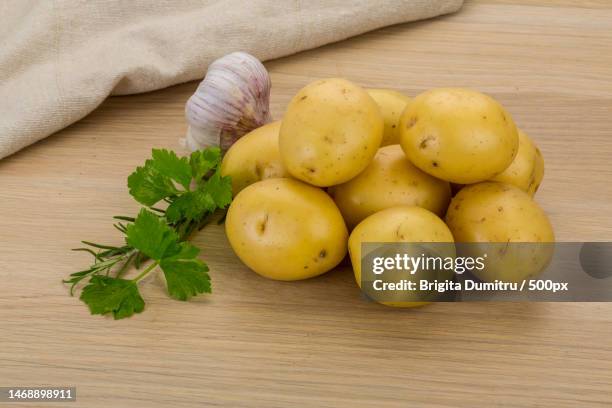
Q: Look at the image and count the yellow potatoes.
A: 9